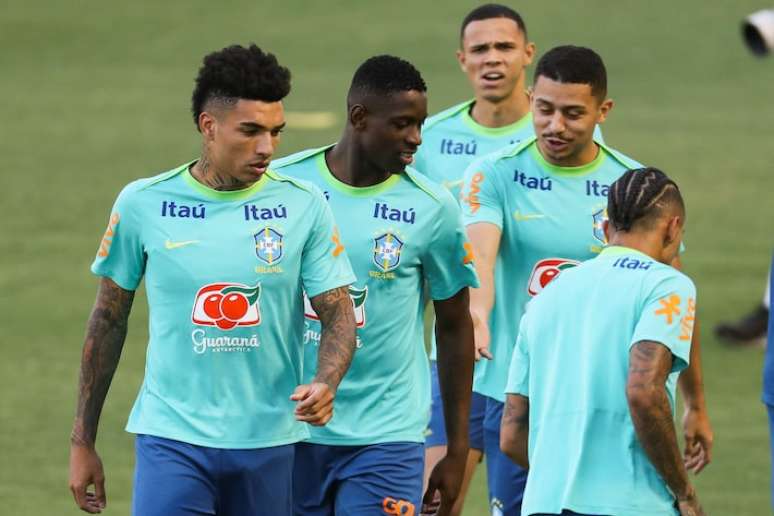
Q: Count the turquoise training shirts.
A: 5